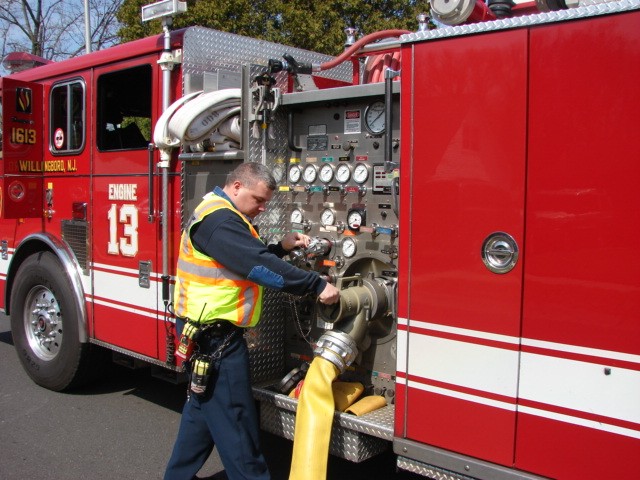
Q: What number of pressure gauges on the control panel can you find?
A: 10